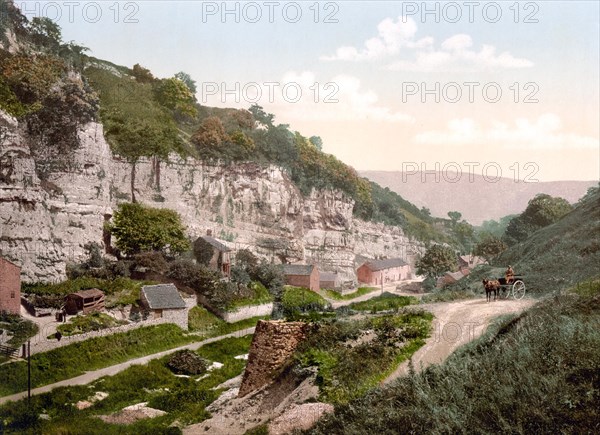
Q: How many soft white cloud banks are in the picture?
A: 3